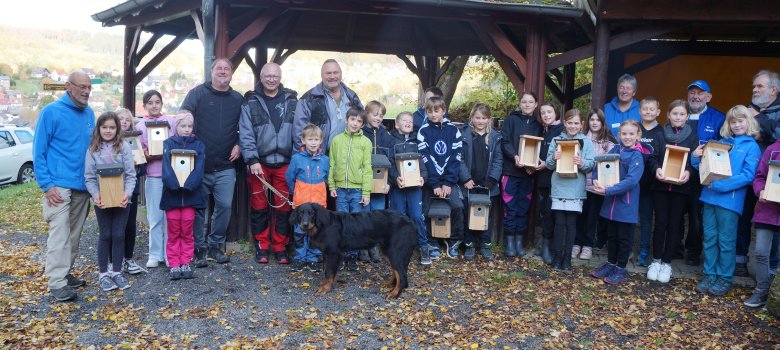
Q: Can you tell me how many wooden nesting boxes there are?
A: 14